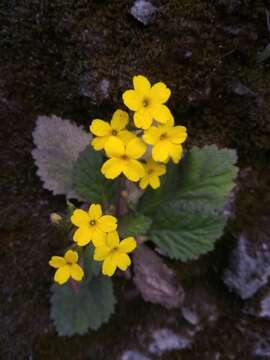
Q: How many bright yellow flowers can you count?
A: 8